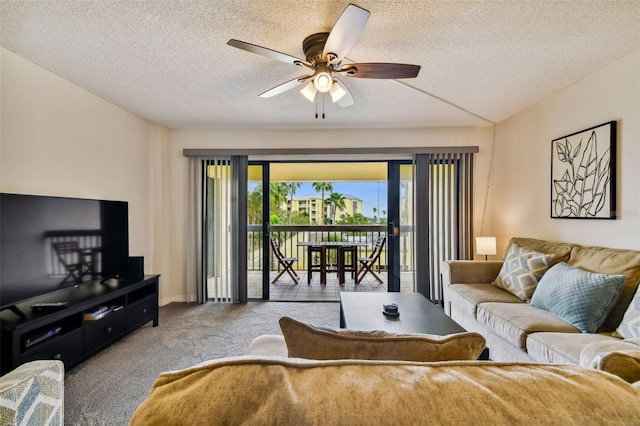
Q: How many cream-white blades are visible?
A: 4